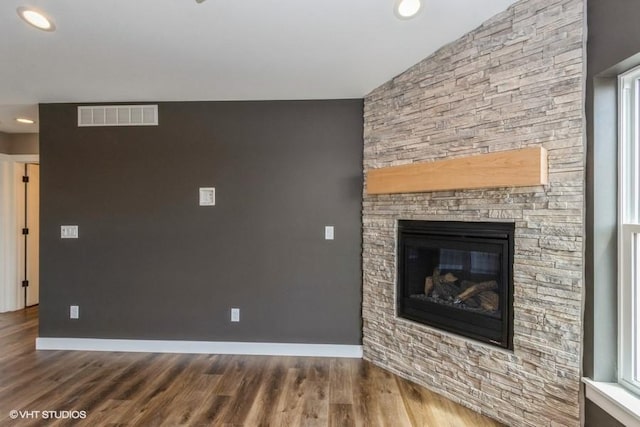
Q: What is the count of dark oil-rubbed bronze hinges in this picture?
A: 3